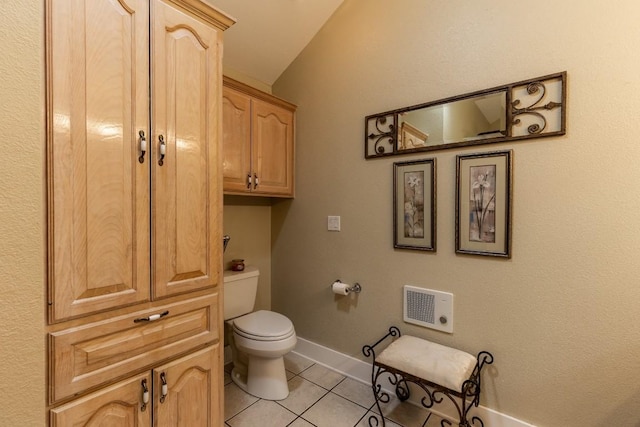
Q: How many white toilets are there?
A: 1